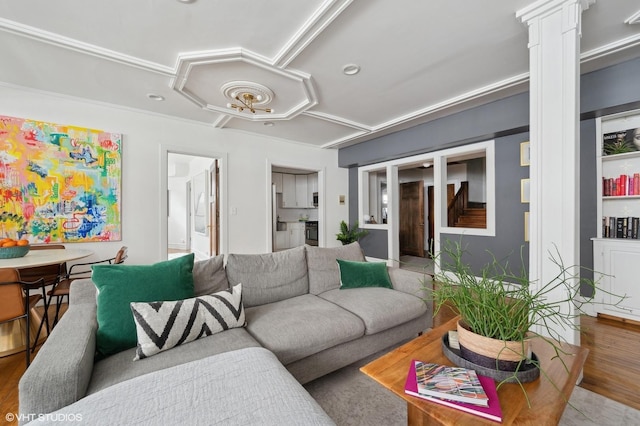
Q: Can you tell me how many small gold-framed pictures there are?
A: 3